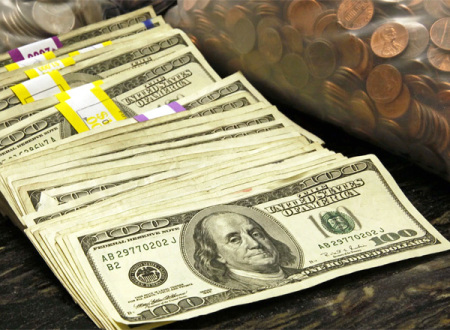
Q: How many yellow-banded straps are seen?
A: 6